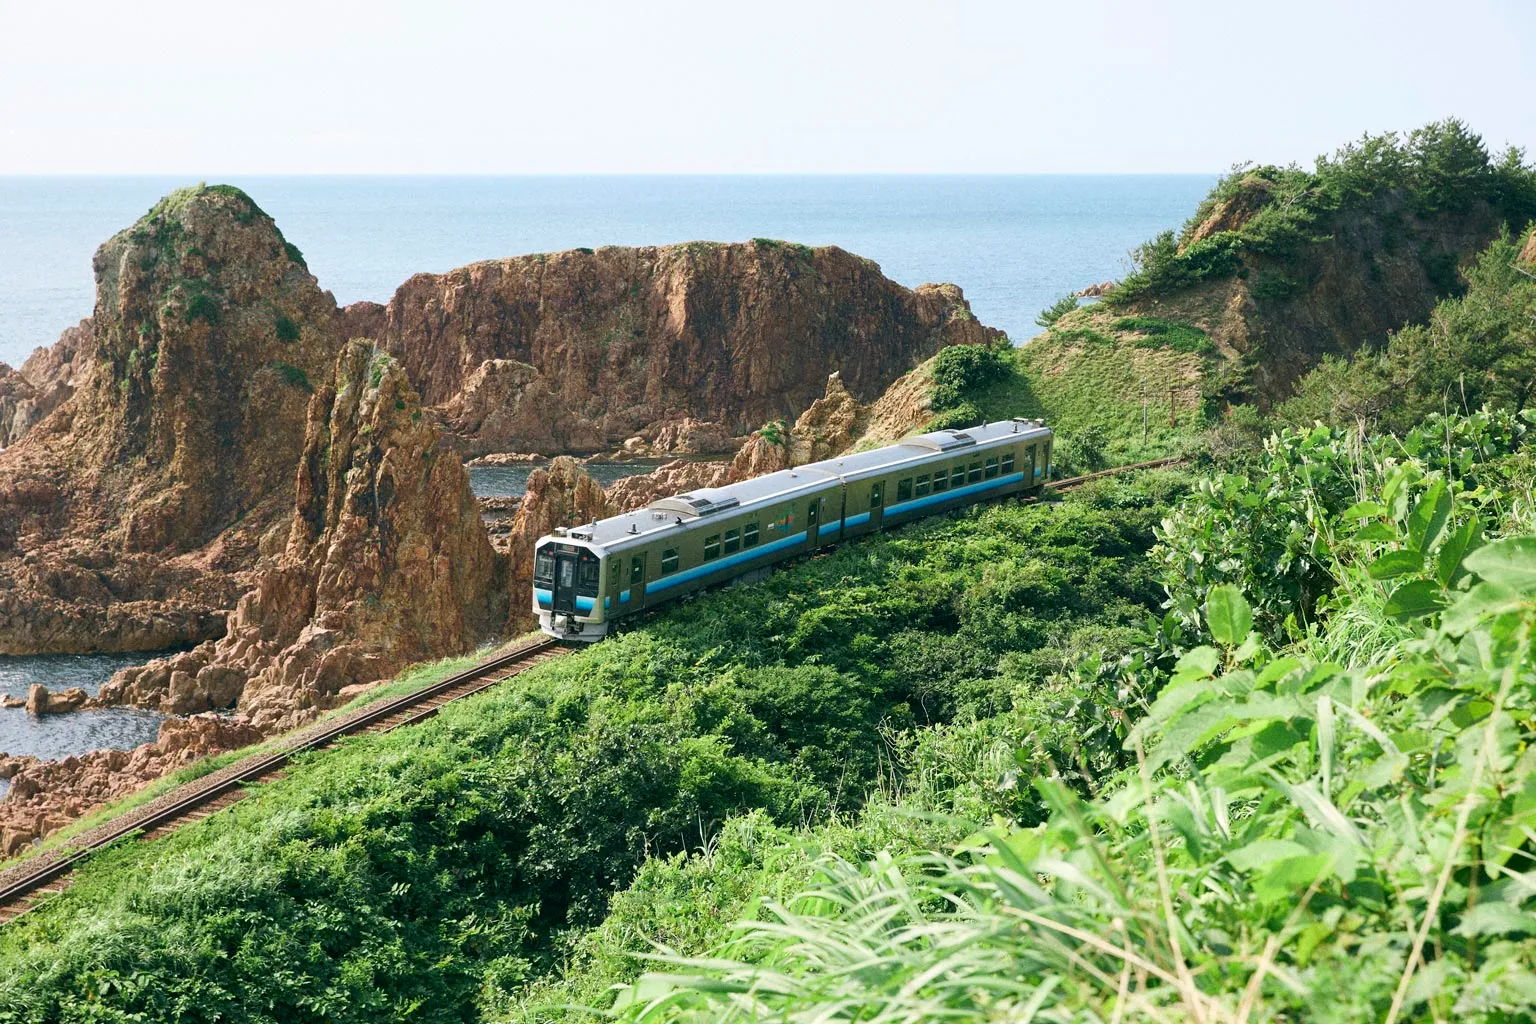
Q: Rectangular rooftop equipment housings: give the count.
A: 2